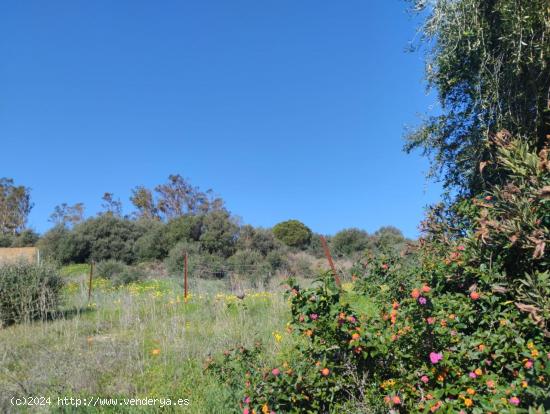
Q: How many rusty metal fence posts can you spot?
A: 3